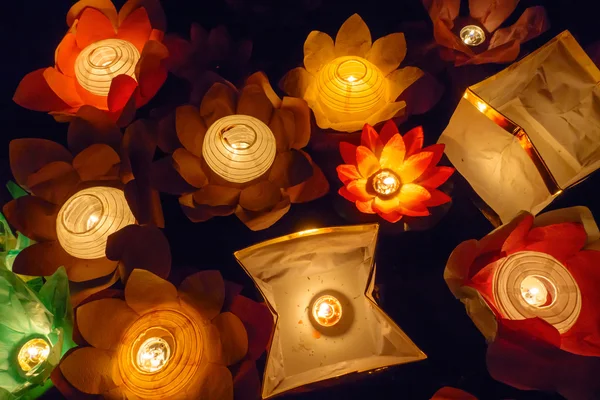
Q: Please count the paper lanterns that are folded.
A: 2